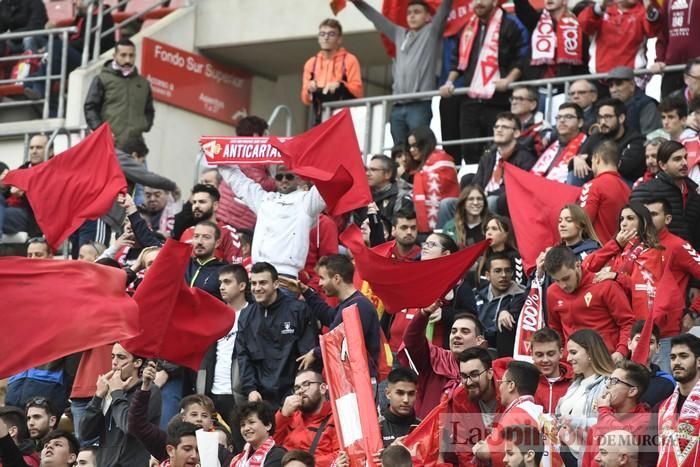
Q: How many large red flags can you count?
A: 6